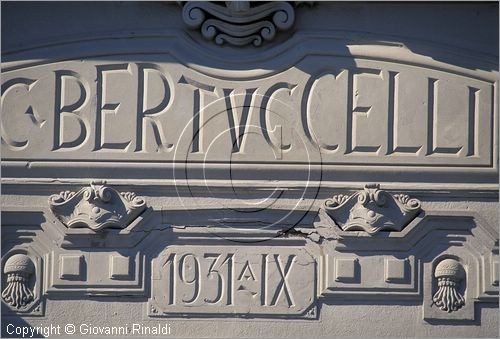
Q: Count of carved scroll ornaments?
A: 3